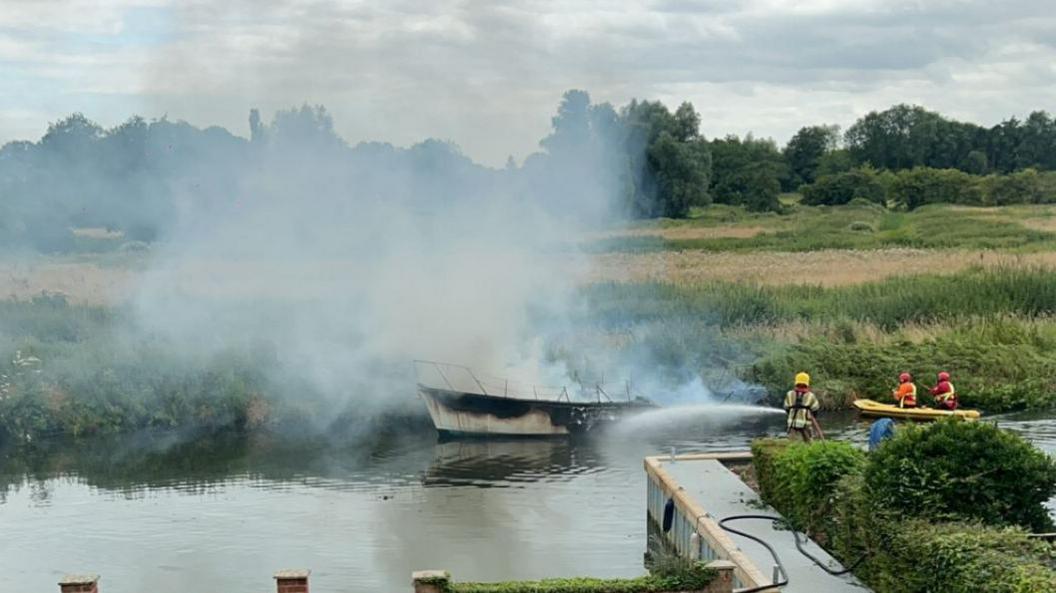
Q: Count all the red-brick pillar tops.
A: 4